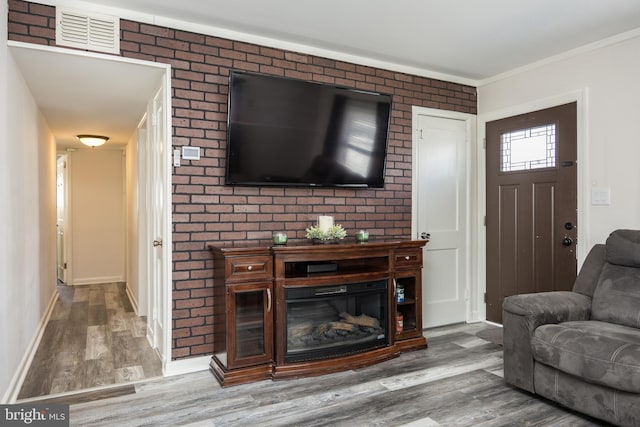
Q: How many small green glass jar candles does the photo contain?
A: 2